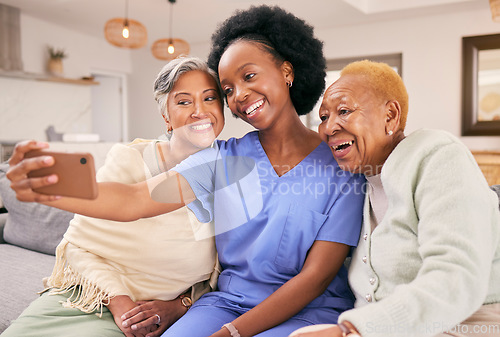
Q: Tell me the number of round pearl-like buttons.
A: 4